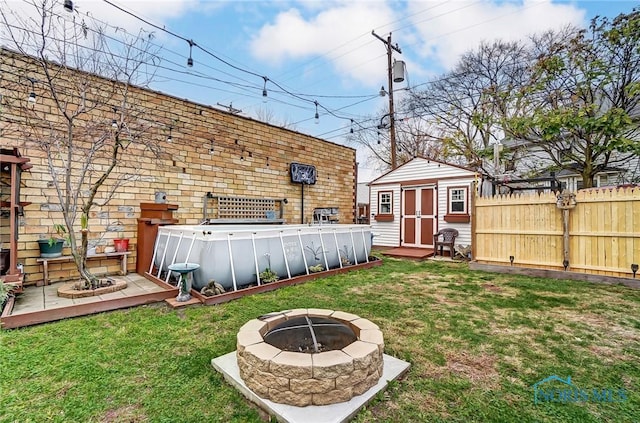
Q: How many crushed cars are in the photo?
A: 0